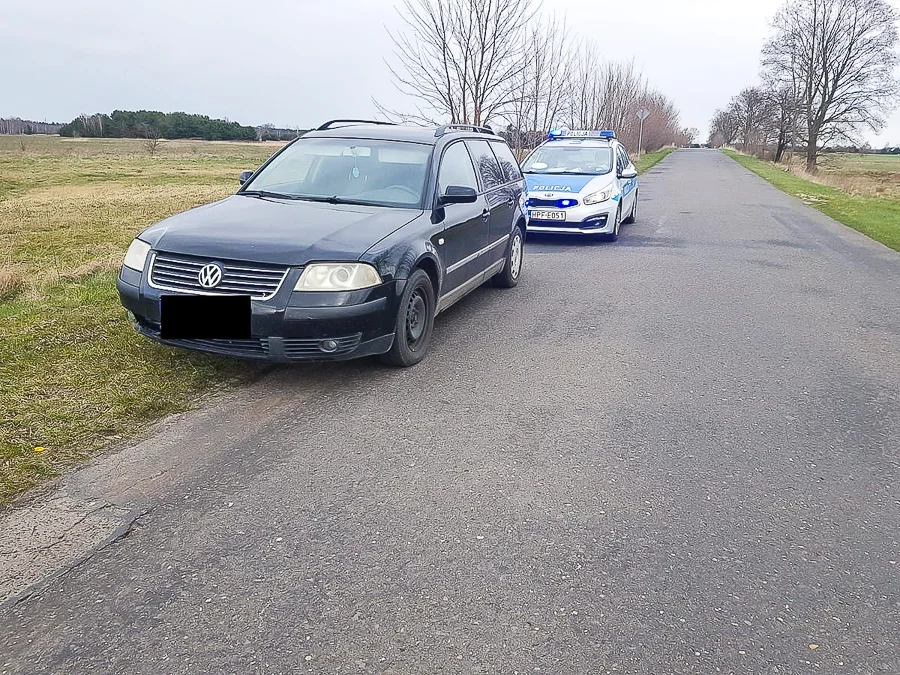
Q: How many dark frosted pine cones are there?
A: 0